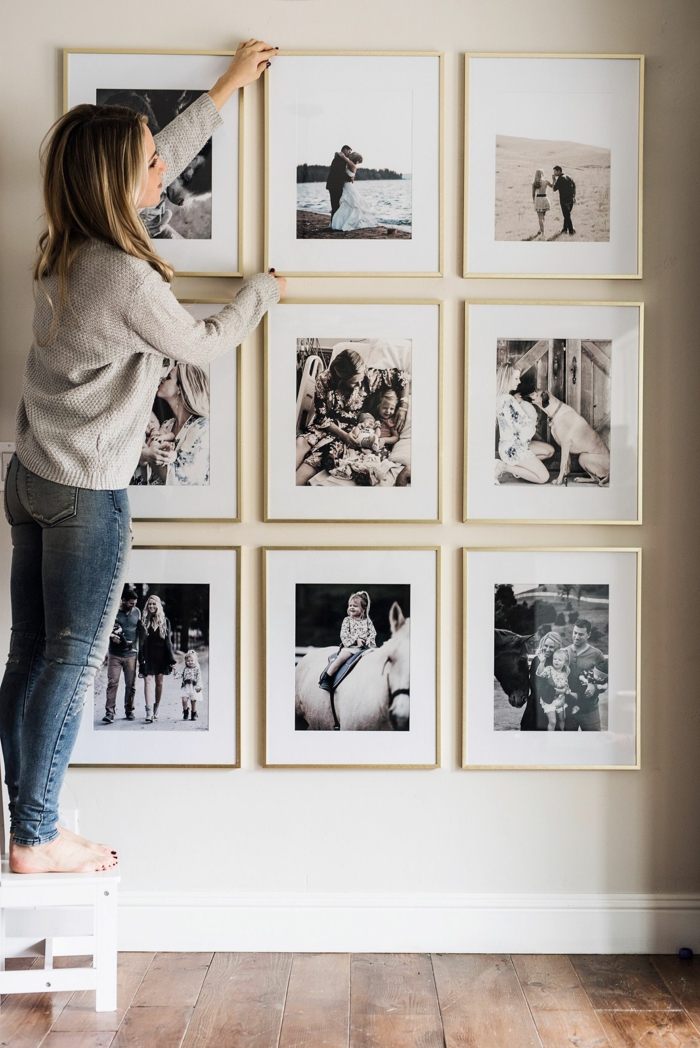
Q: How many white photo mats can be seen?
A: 9